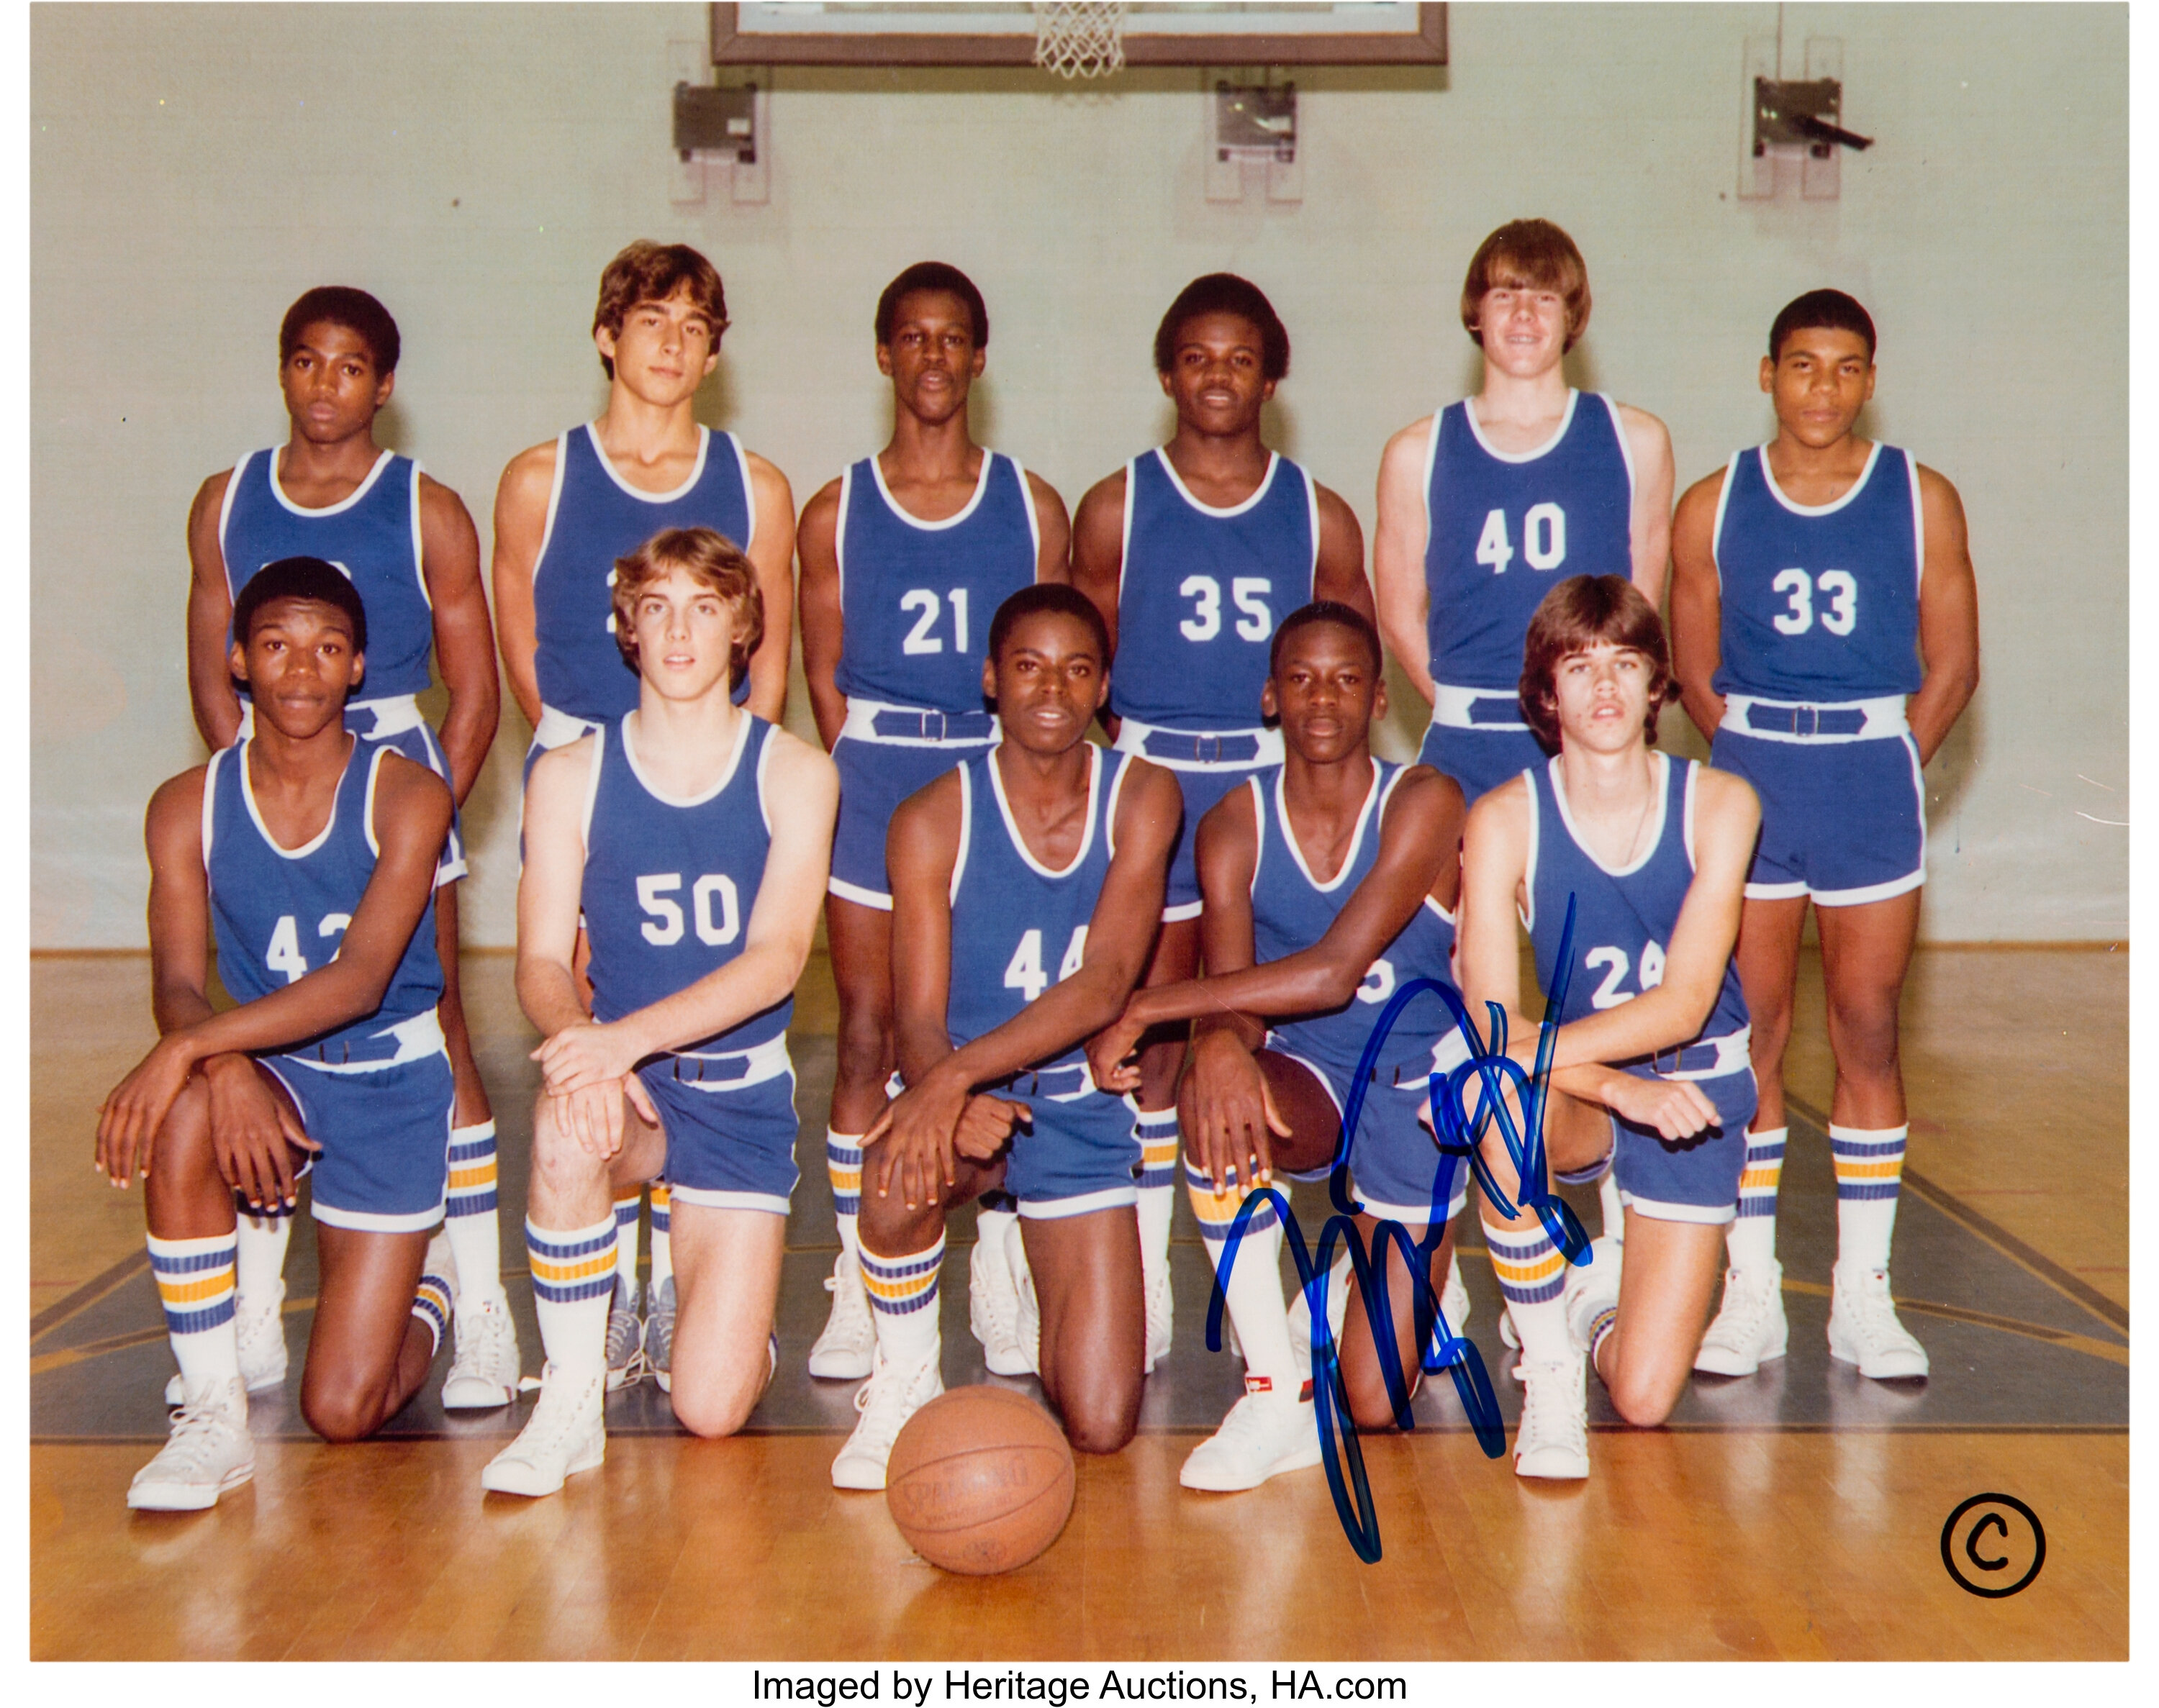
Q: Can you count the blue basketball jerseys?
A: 11